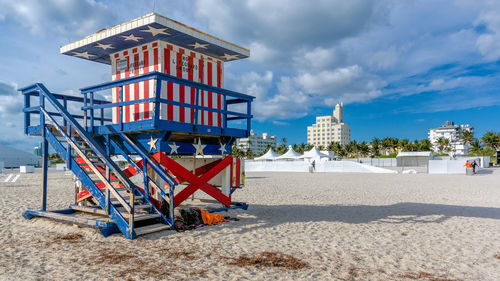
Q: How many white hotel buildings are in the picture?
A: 3